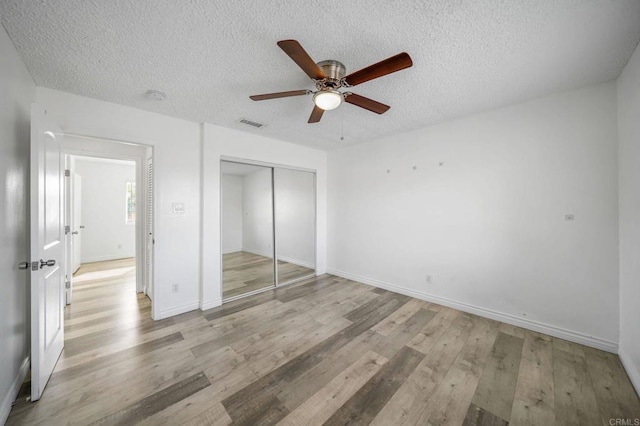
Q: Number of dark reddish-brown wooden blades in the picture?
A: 5